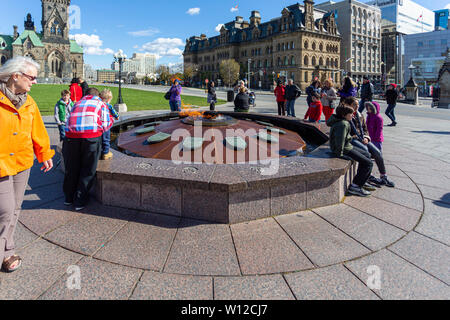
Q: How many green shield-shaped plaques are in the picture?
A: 8